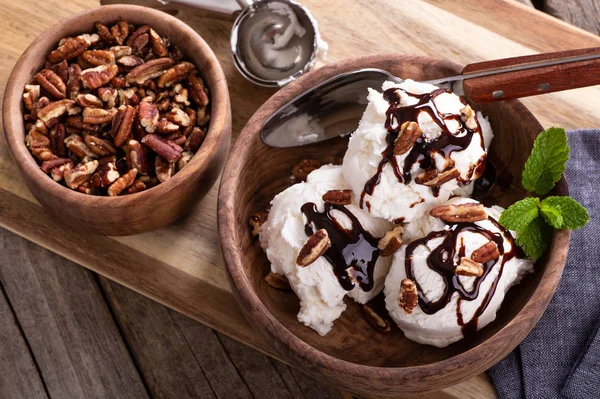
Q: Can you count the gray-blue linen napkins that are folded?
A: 1